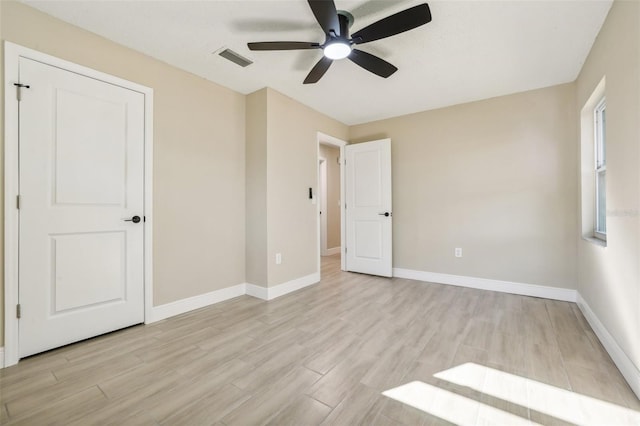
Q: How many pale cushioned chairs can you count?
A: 0